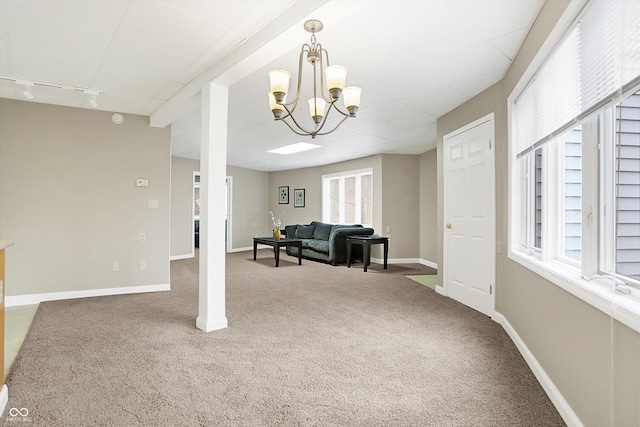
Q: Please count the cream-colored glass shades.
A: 5